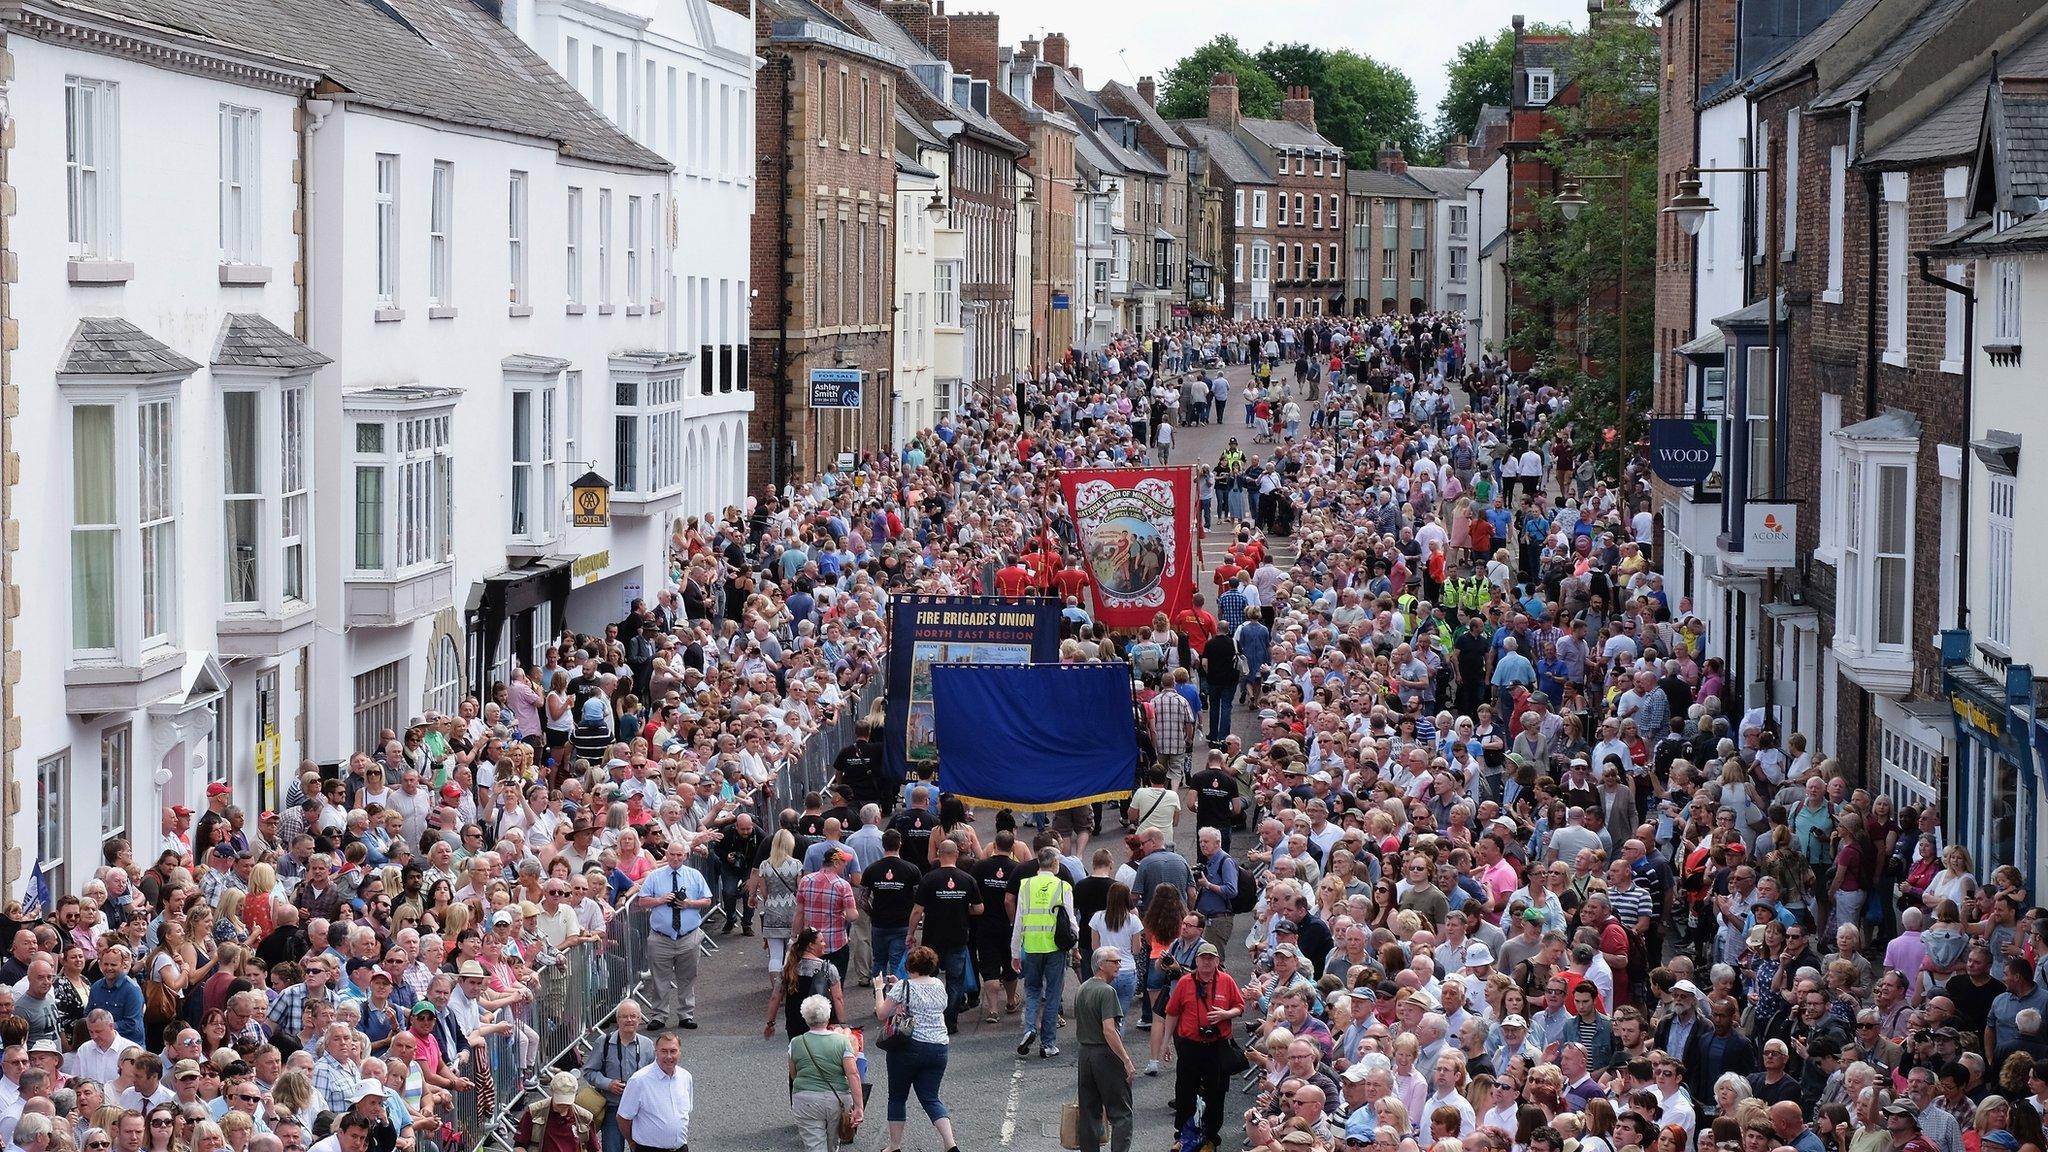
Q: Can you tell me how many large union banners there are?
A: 3